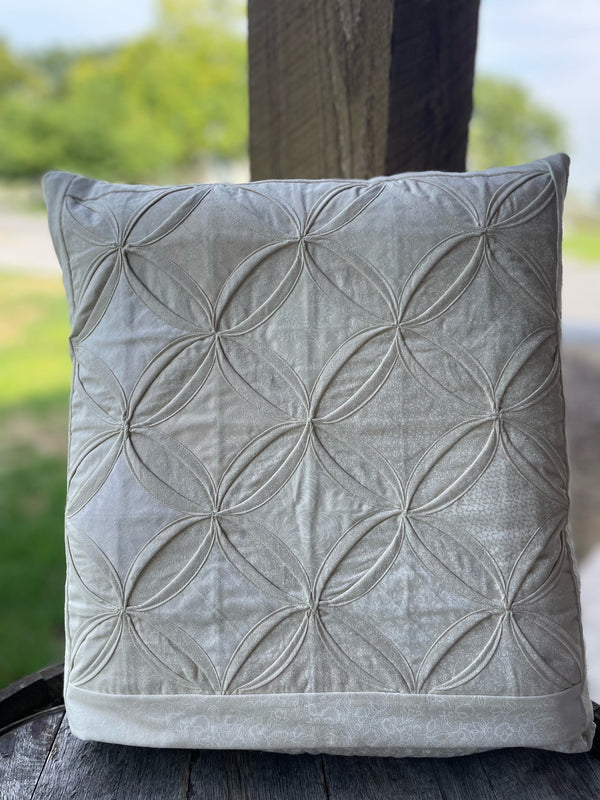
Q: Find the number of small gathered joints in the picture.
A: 13